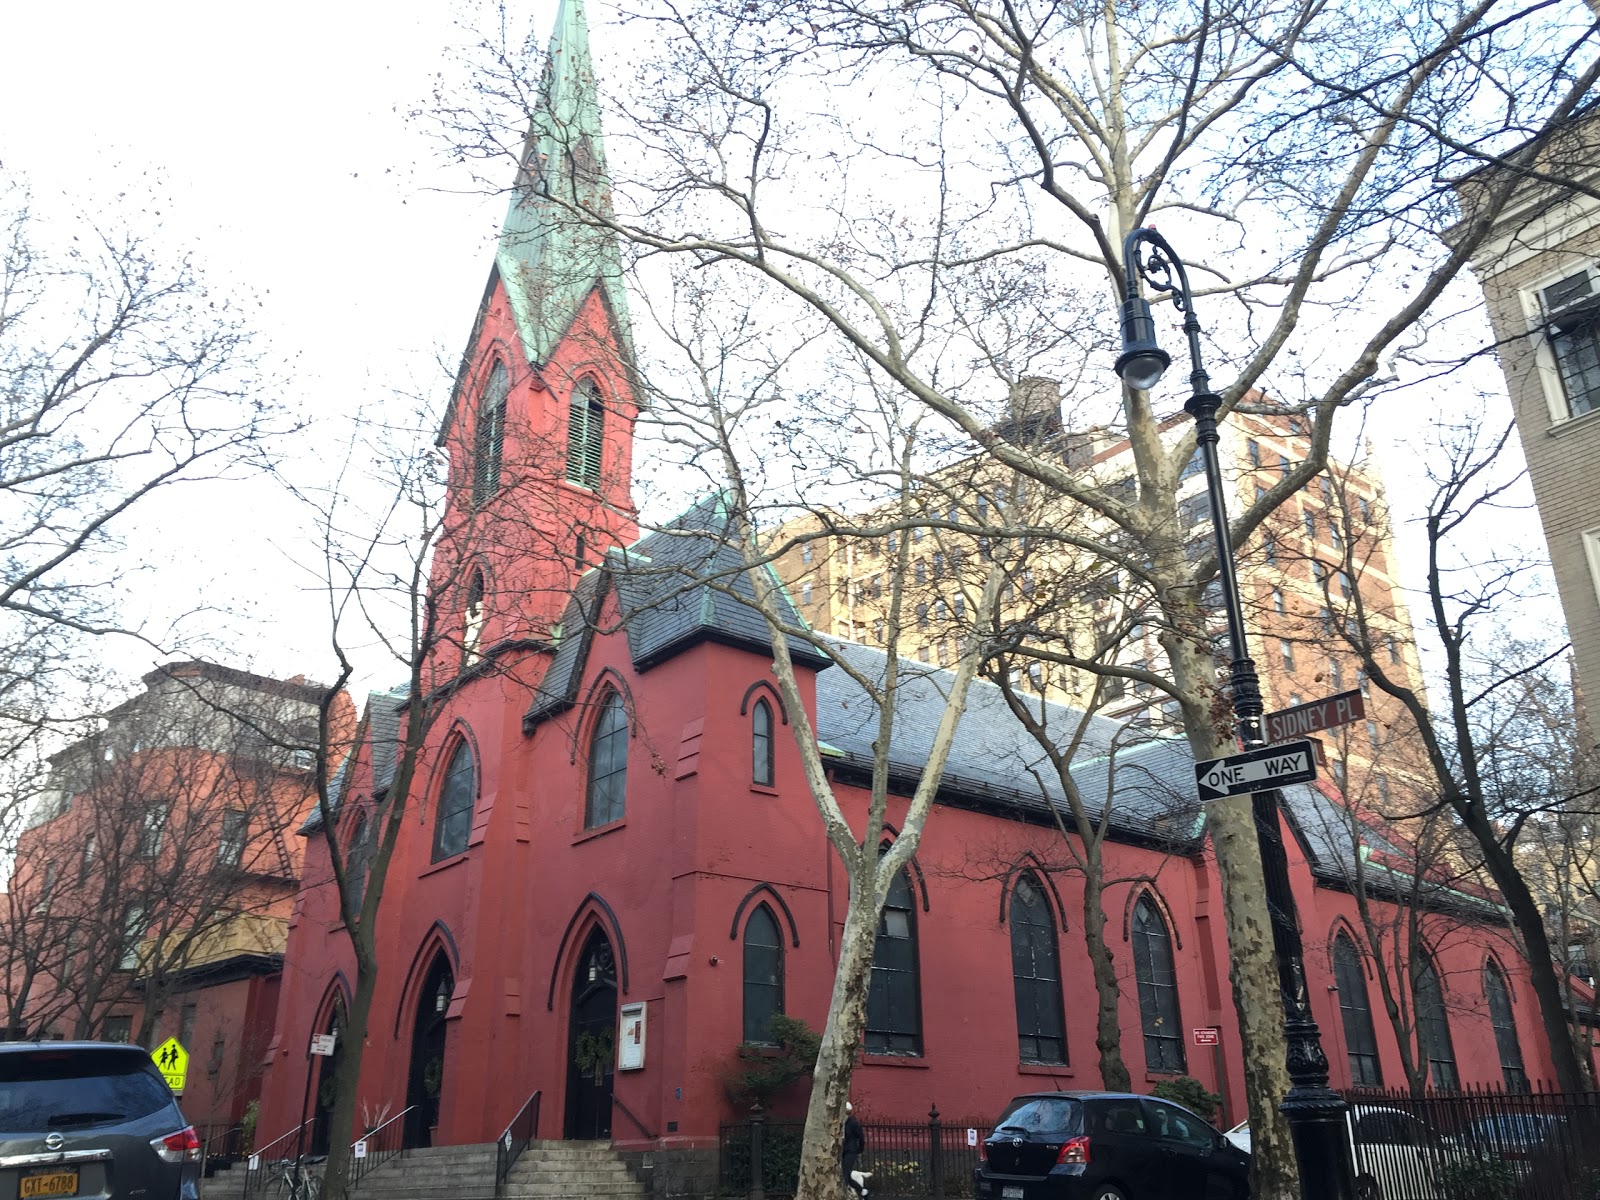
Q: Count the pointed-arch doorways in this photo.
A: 3